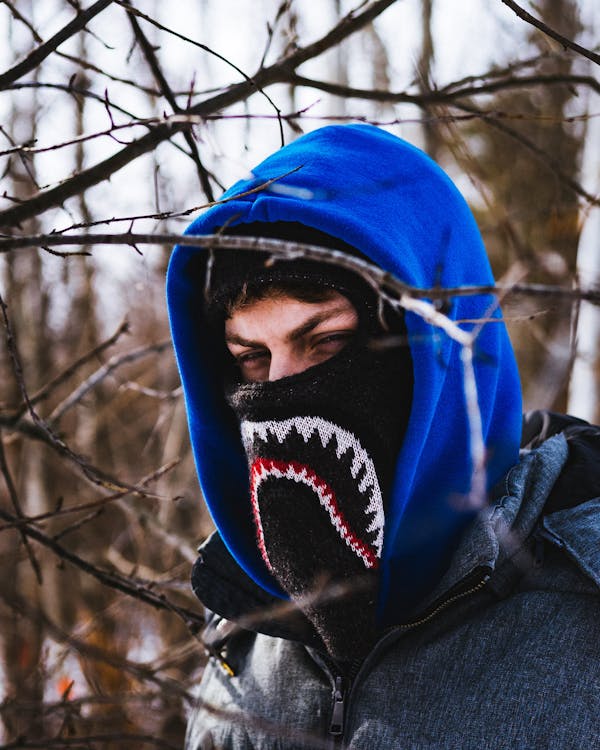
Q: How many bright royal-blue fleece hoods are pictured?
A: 1